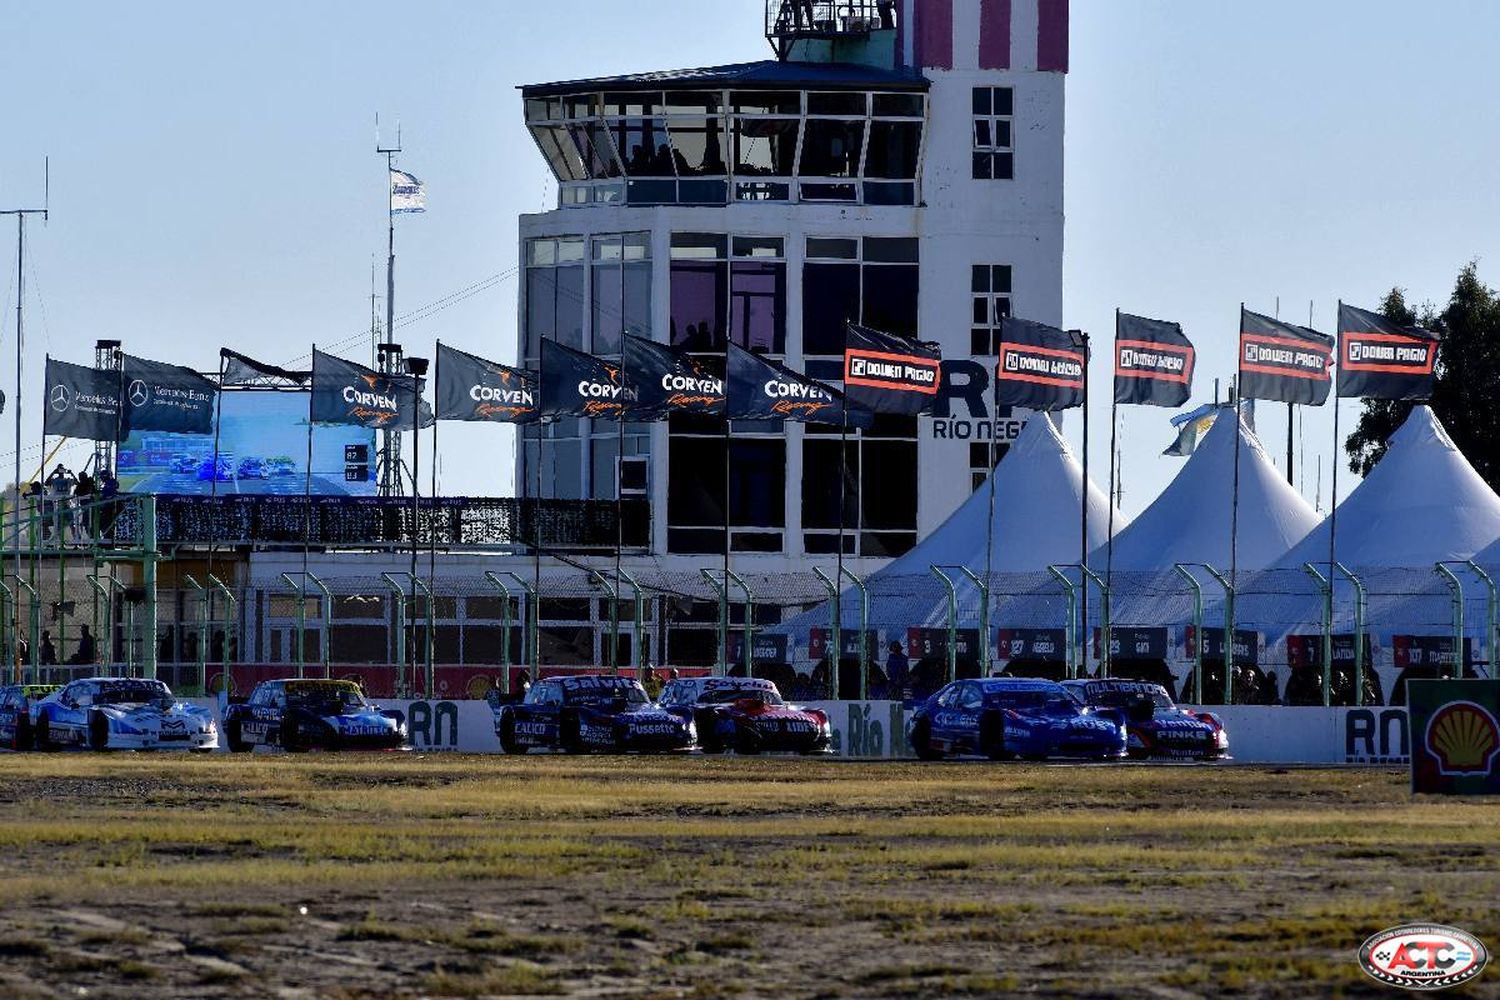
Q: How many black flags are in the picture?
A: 13